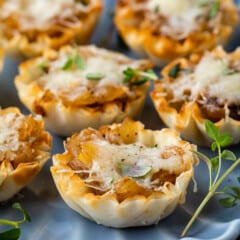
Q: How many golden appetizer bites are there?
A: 6